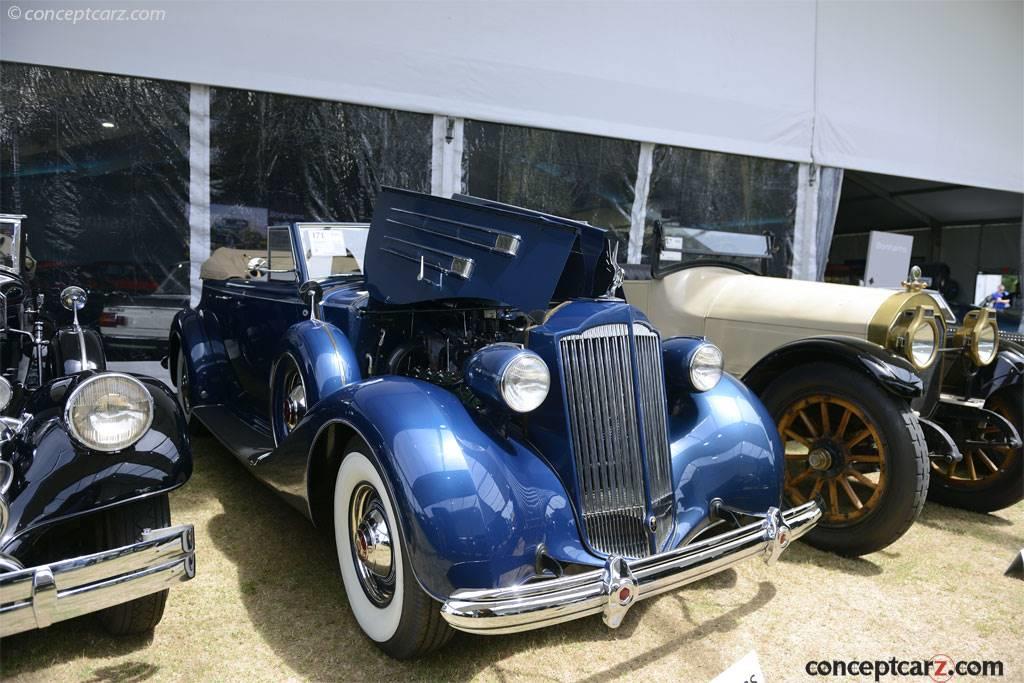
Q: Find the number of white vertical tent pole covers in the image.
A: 4